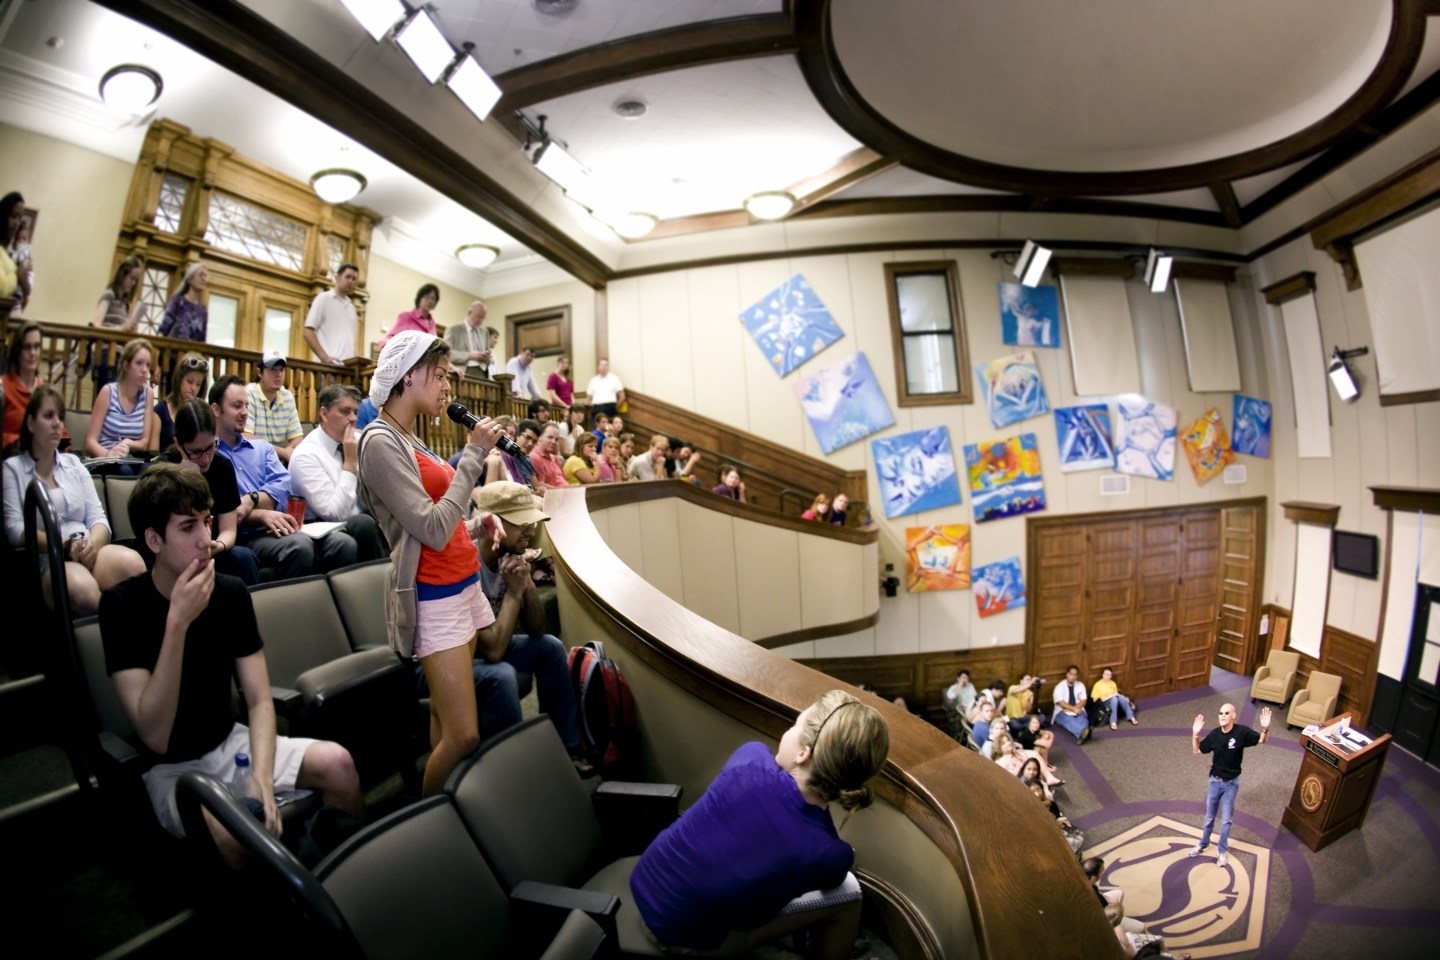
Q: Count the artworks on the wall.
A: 12